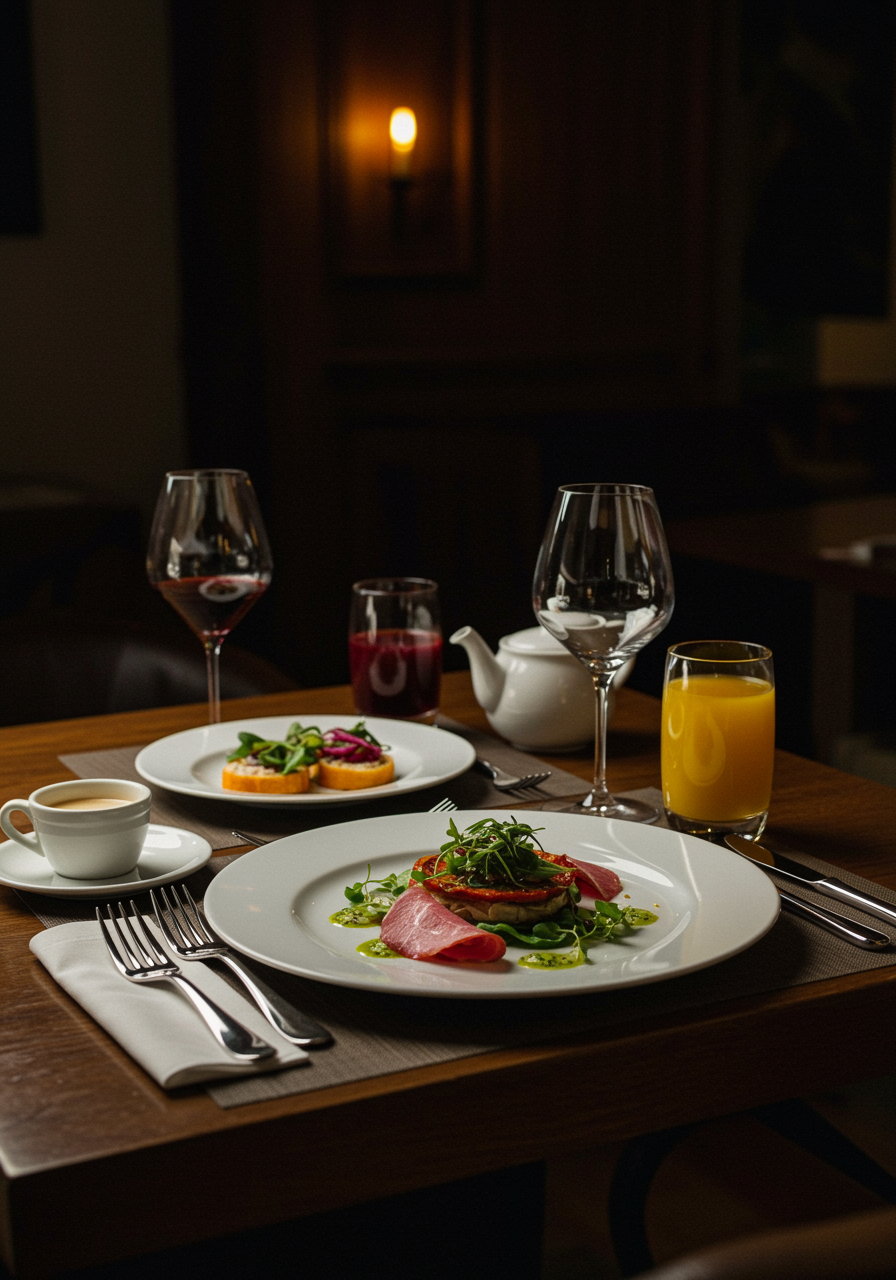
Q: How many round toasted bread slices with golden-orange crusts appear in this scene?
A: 2